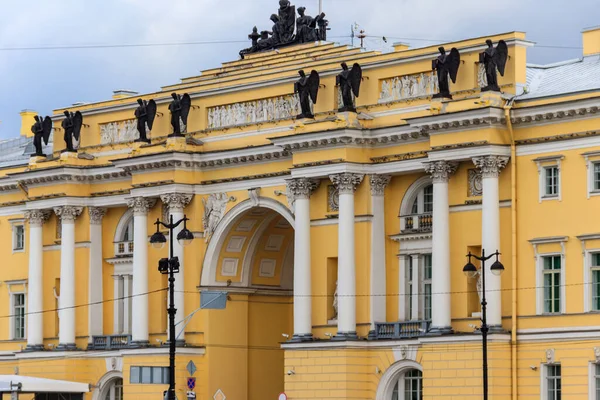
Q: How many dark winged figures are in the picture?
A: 8